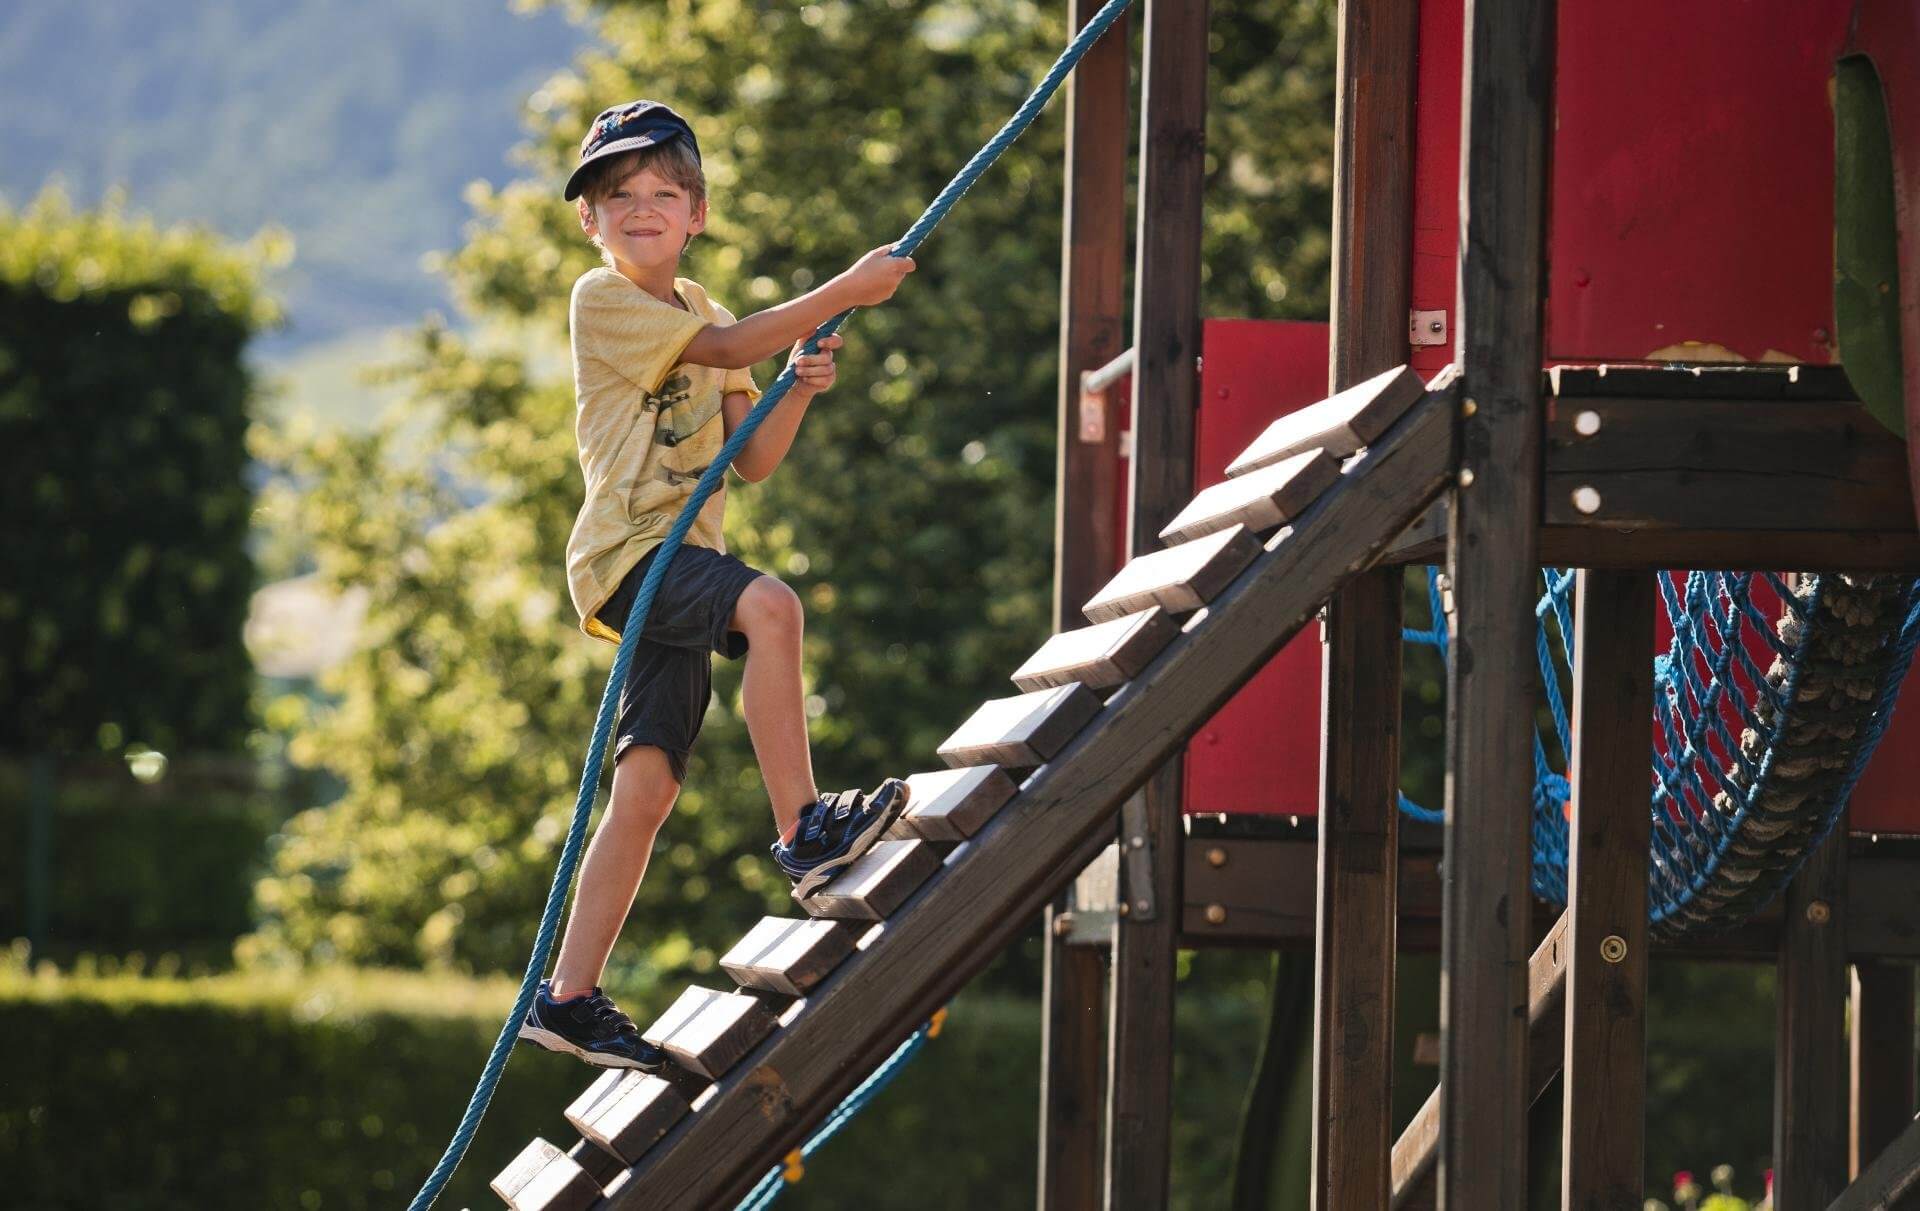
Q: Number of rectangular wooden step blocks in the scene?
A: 11